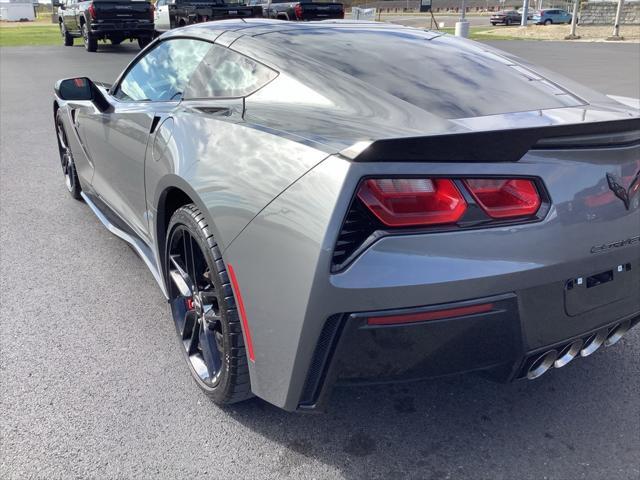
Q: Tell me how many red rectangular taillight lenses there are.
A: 2